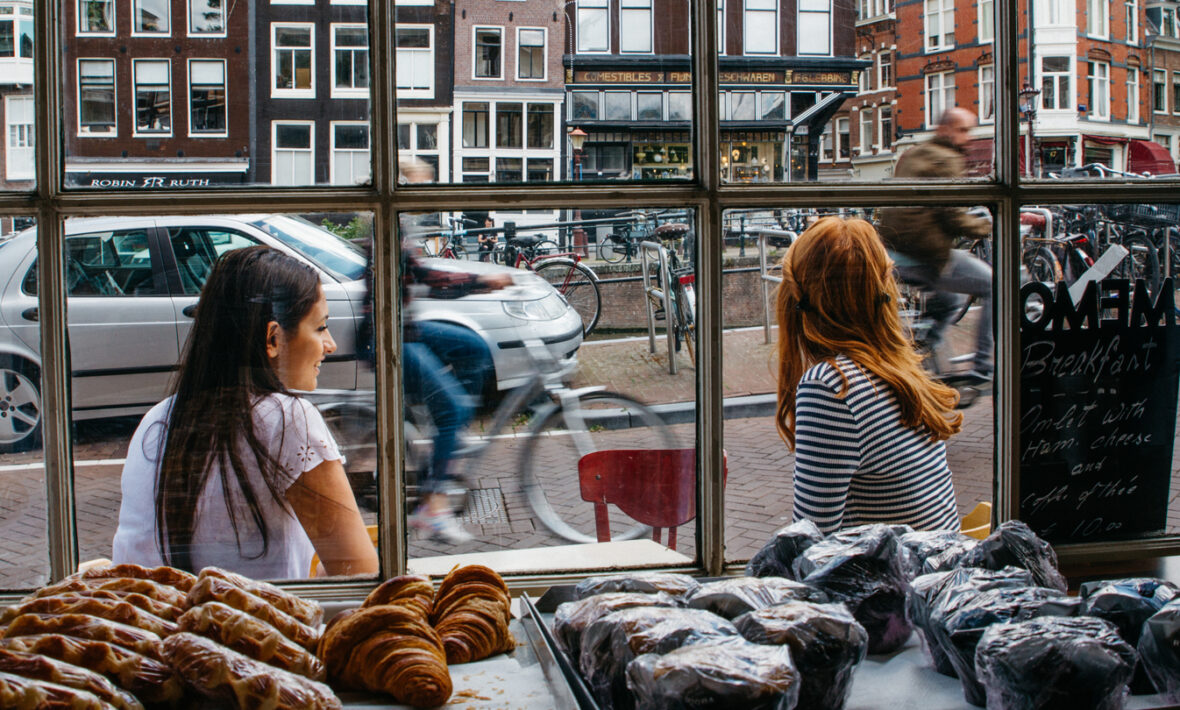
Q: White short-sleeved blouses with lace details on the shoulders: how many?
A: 1